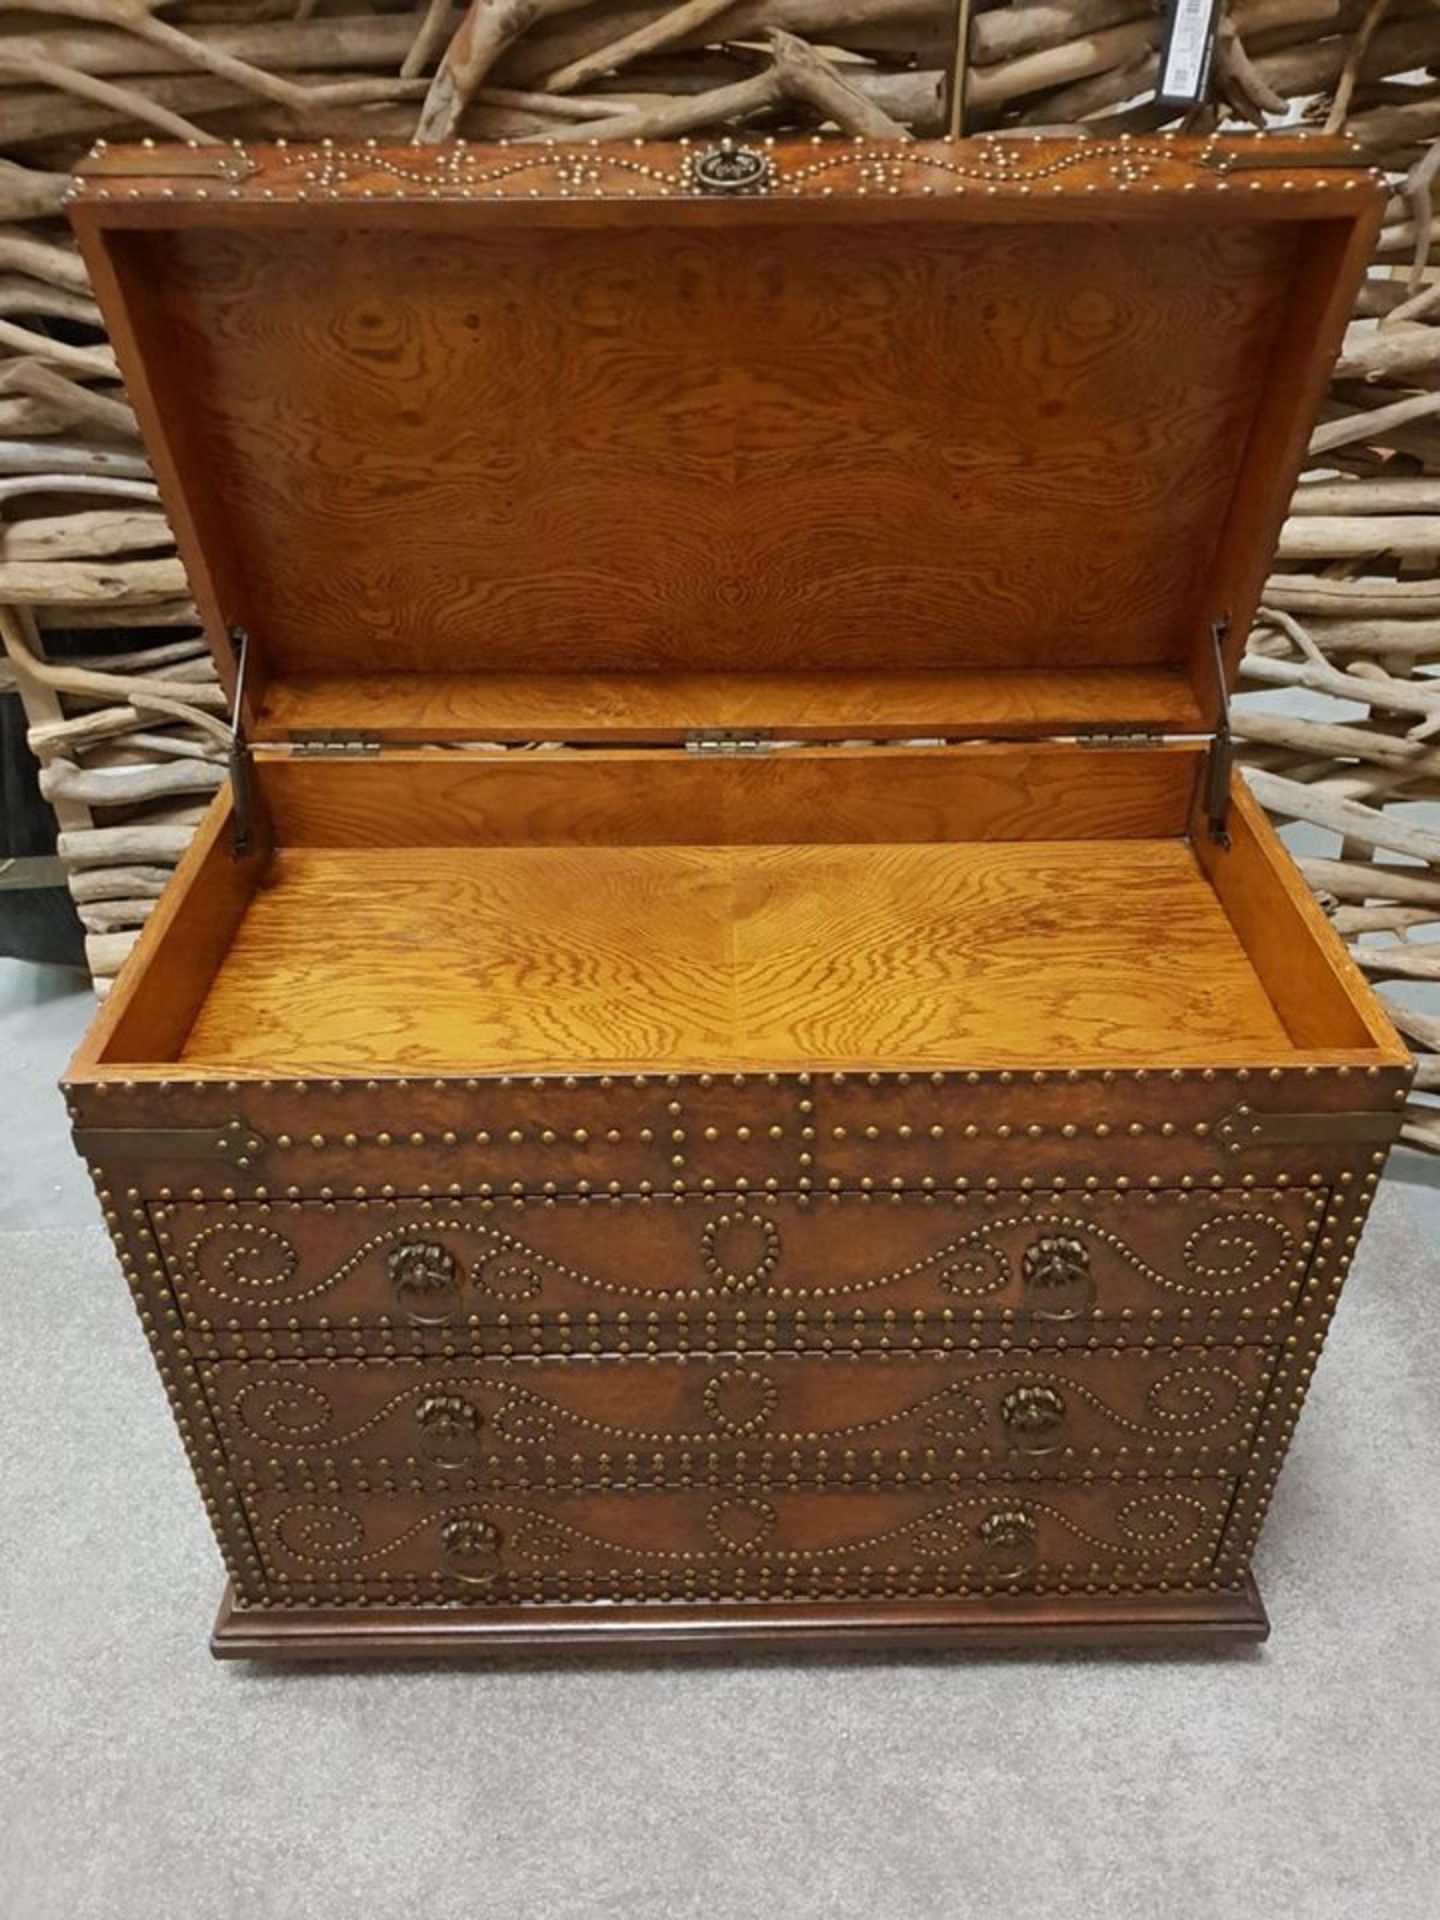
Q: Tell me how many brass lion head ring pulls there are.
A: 6